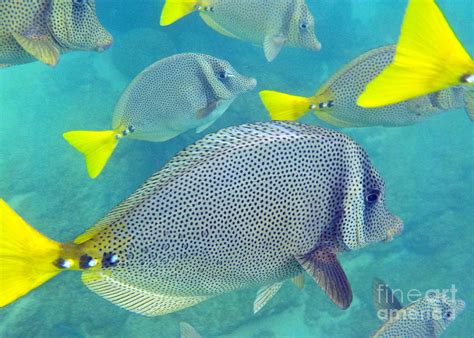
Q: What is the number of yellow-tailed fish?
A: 5